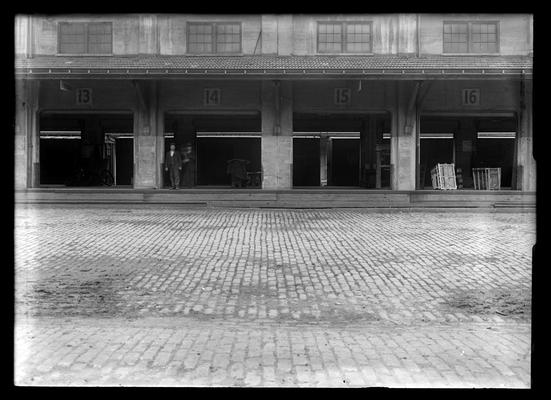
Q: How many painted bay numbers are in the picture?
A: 4